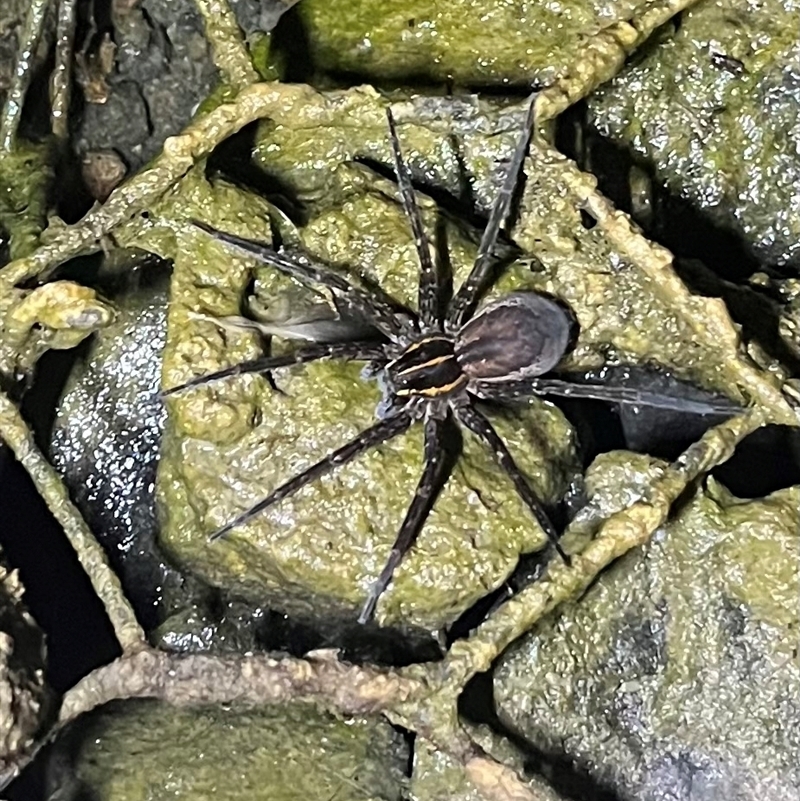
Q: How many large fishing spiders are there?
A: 1